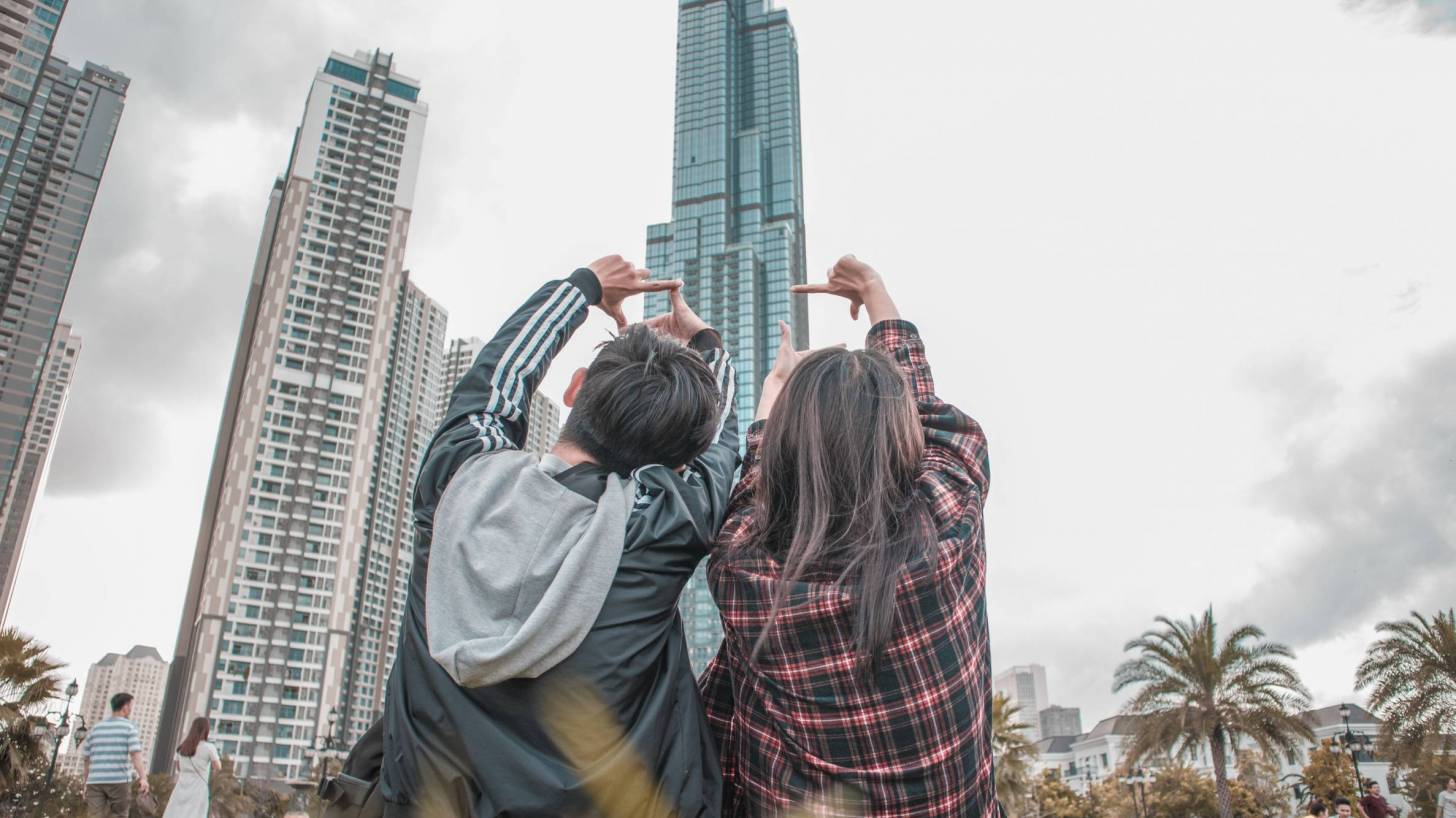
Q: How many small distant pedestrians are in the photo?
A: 6